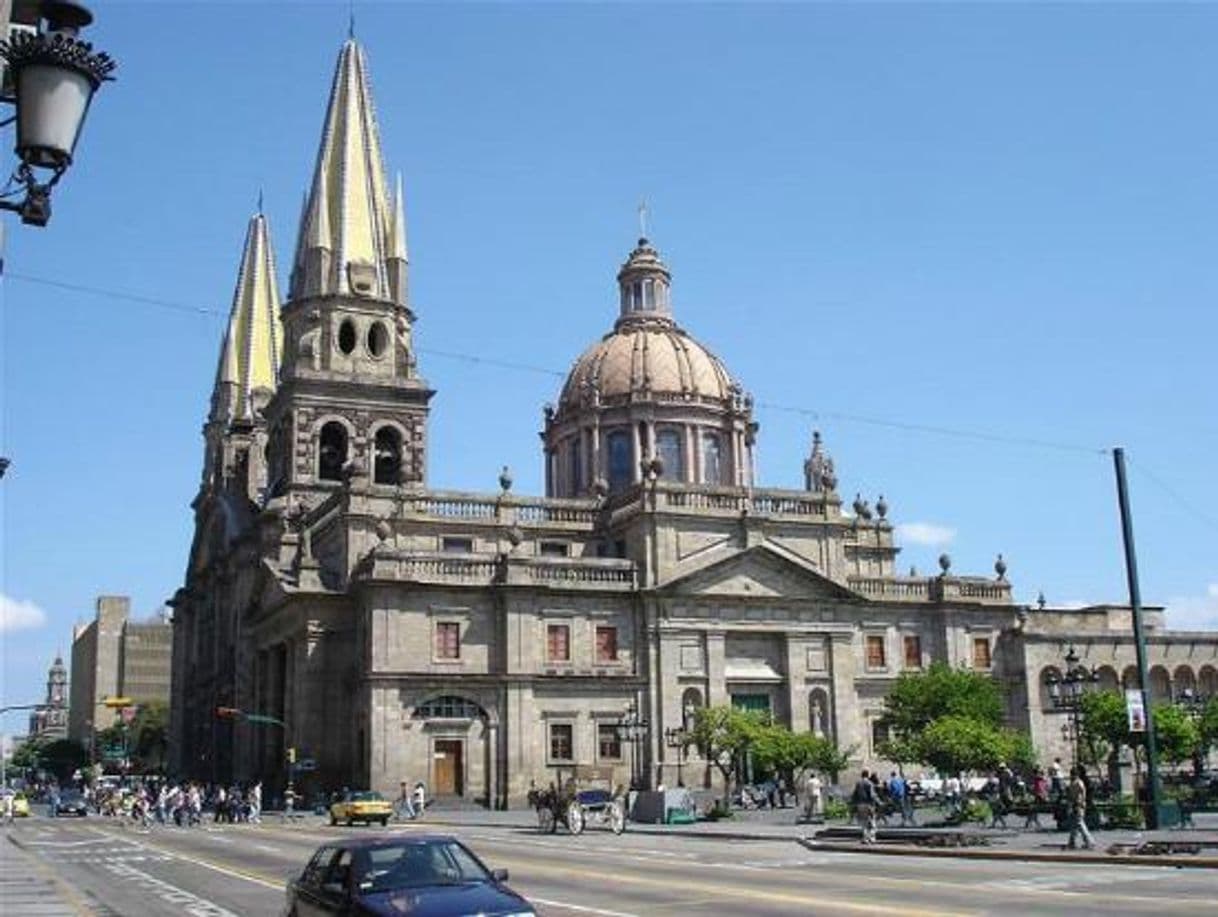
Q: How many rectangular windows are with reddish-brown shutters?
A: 6